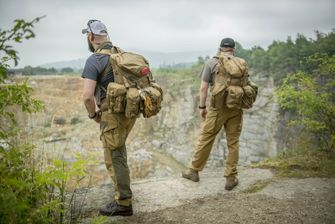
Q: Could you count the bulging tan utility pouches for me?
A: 5